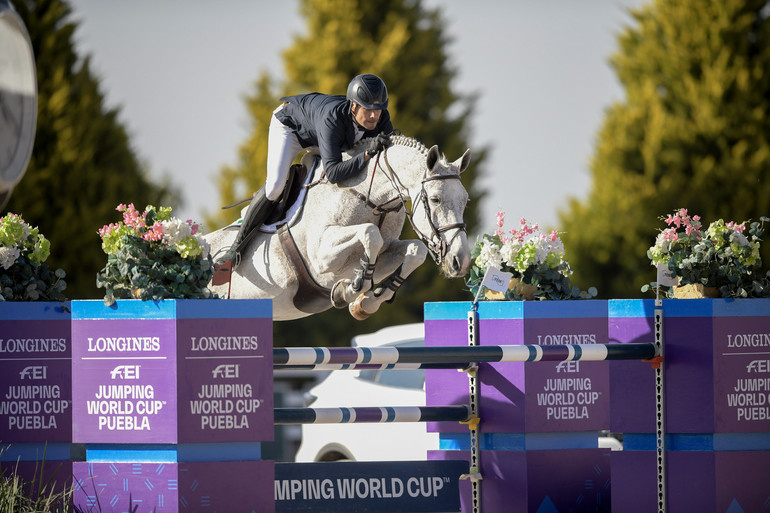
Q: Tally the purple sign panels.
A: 5